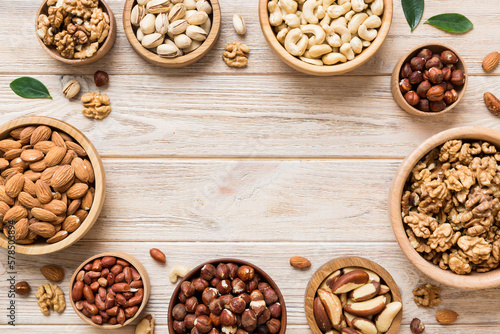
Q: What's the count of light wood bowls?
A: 8